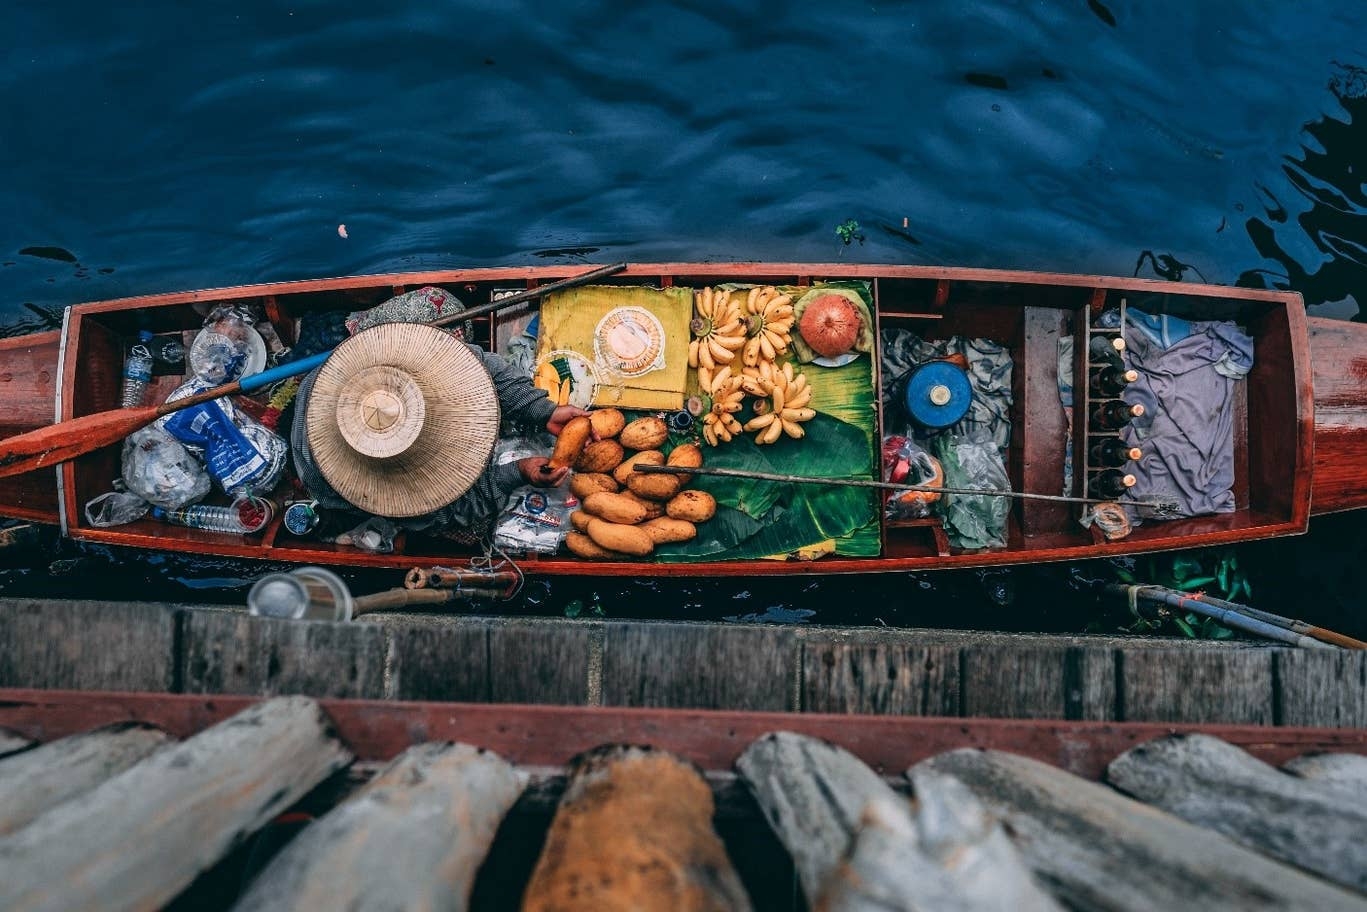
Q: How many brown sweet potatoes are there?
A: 15